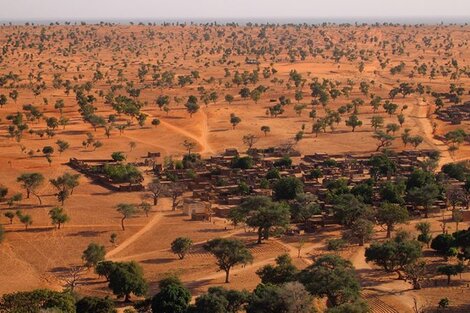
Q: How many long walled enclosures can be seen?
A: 1